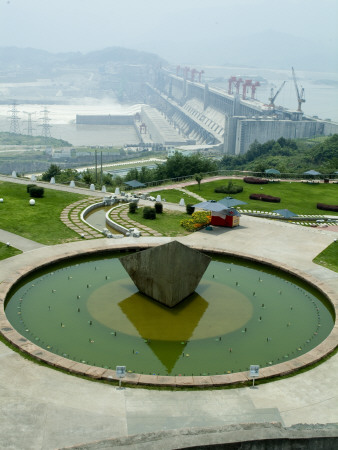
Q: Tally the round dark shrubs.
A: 6